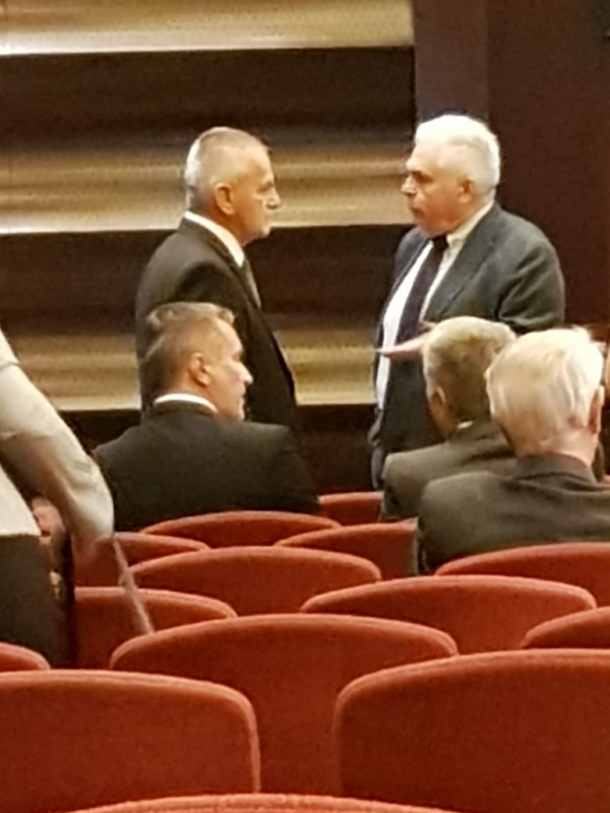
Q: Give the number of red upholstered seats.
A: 14